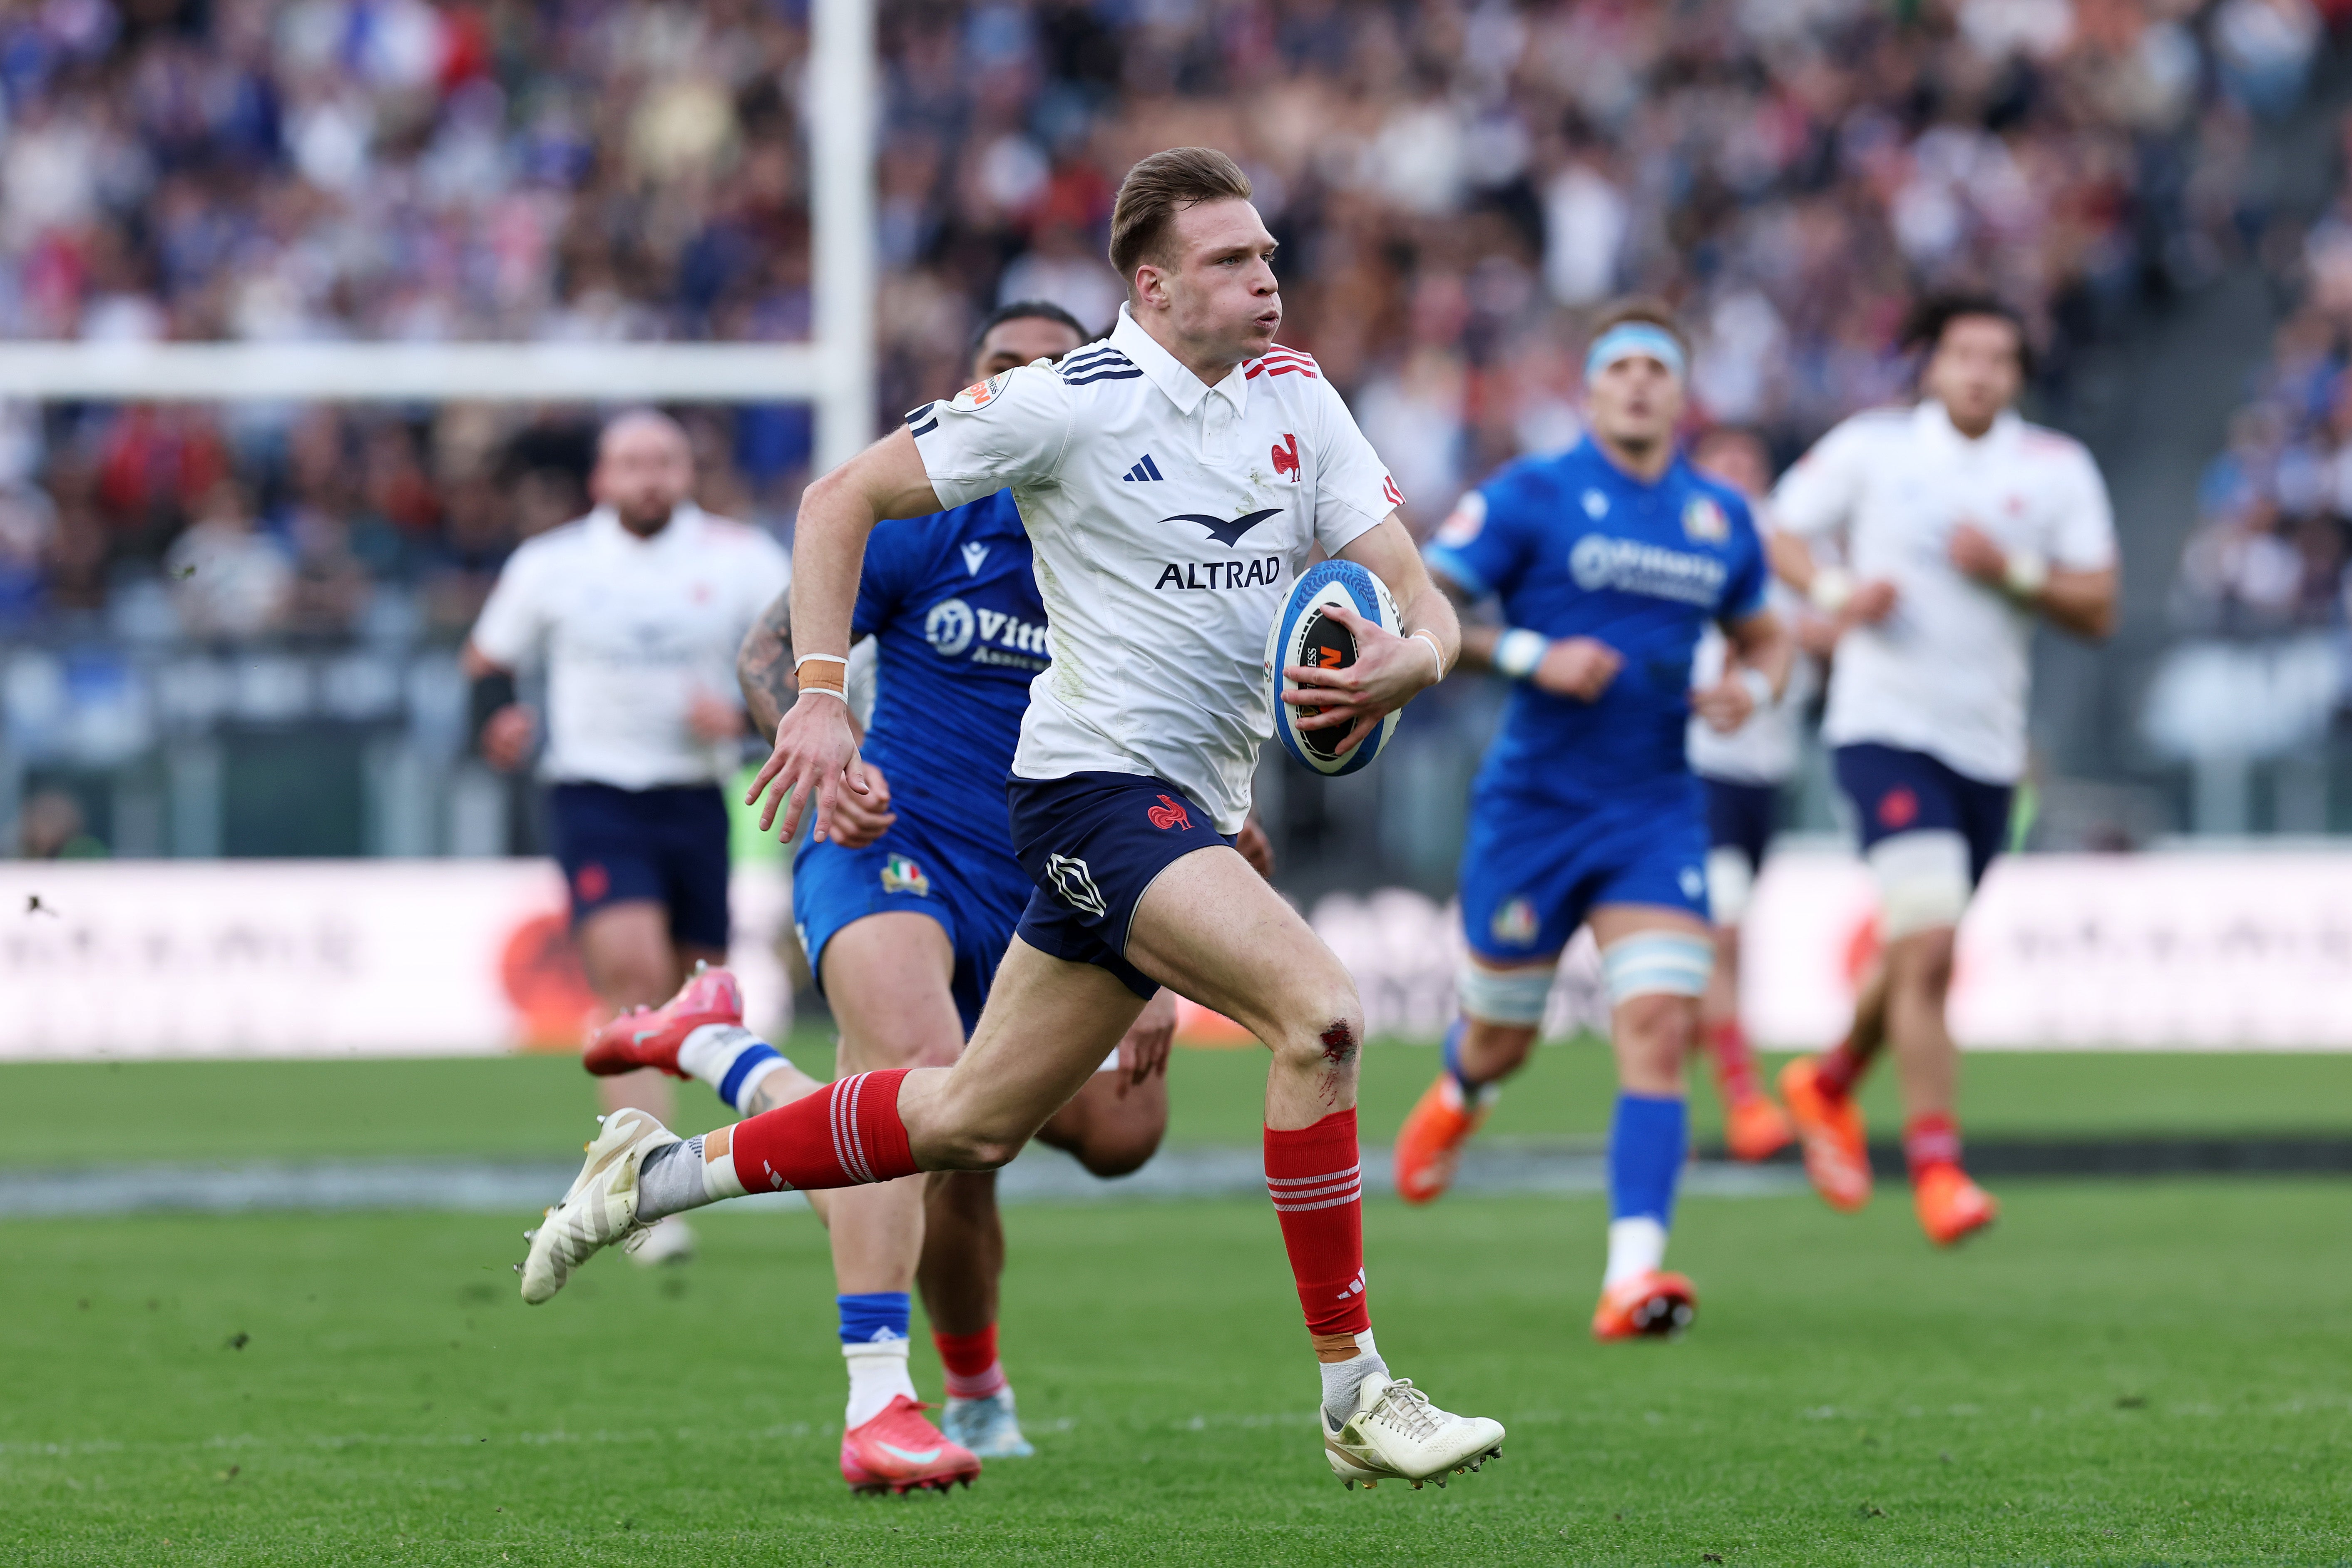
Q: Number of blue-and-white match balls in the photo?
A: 1